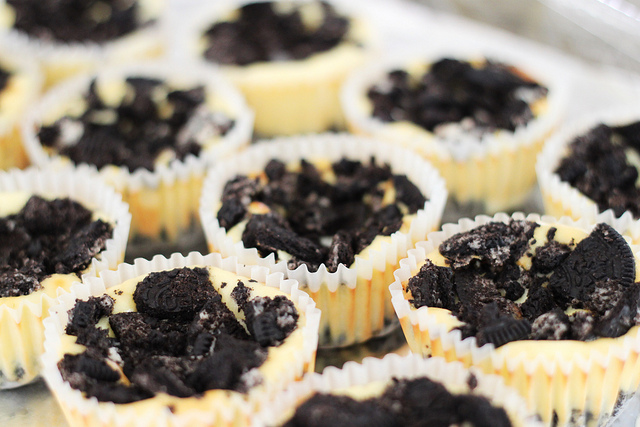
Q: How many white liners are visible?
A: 11